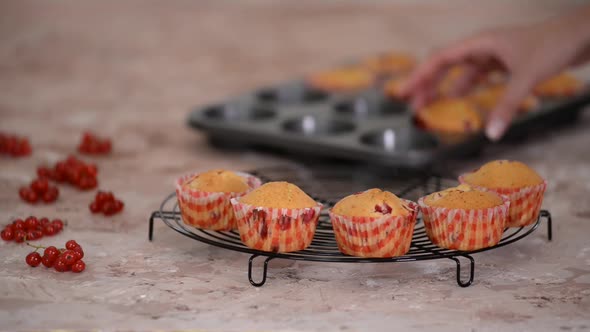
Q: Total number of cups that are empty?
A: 5